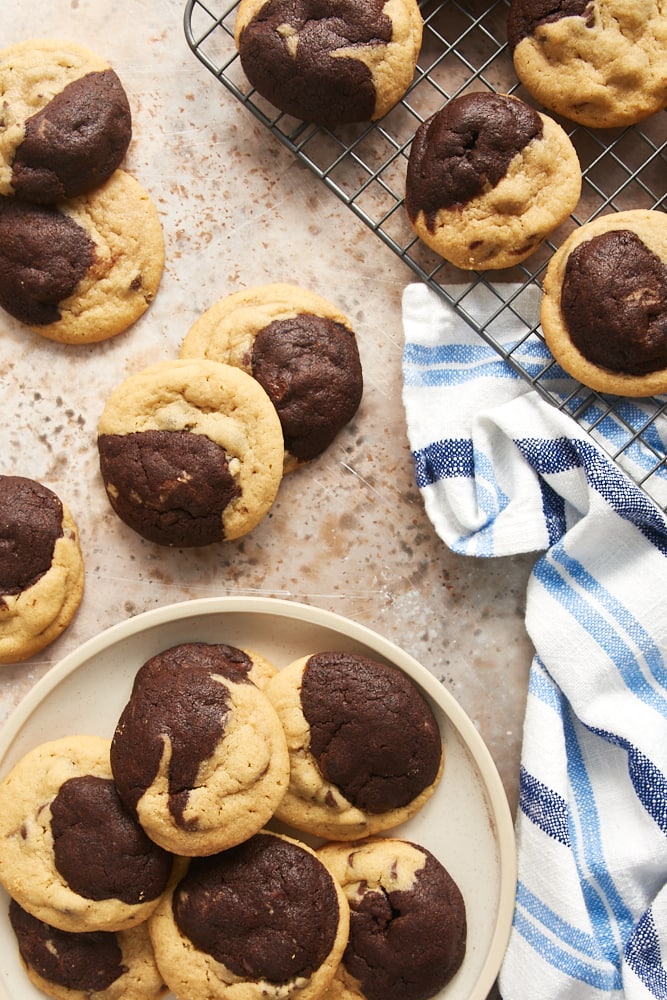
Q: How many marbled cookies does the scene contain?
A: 15